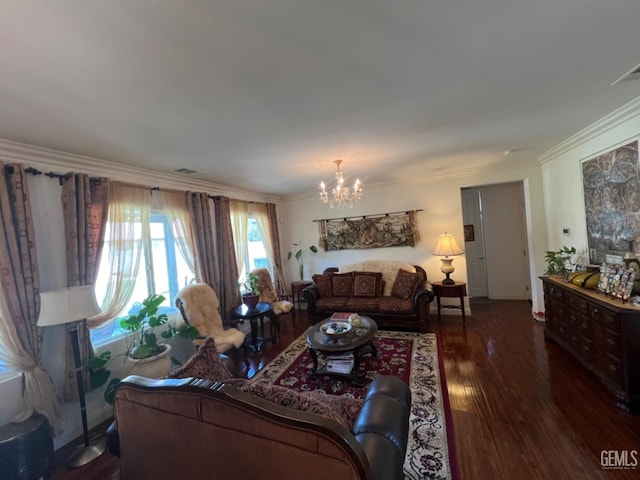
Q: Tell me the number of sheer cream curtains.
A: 5